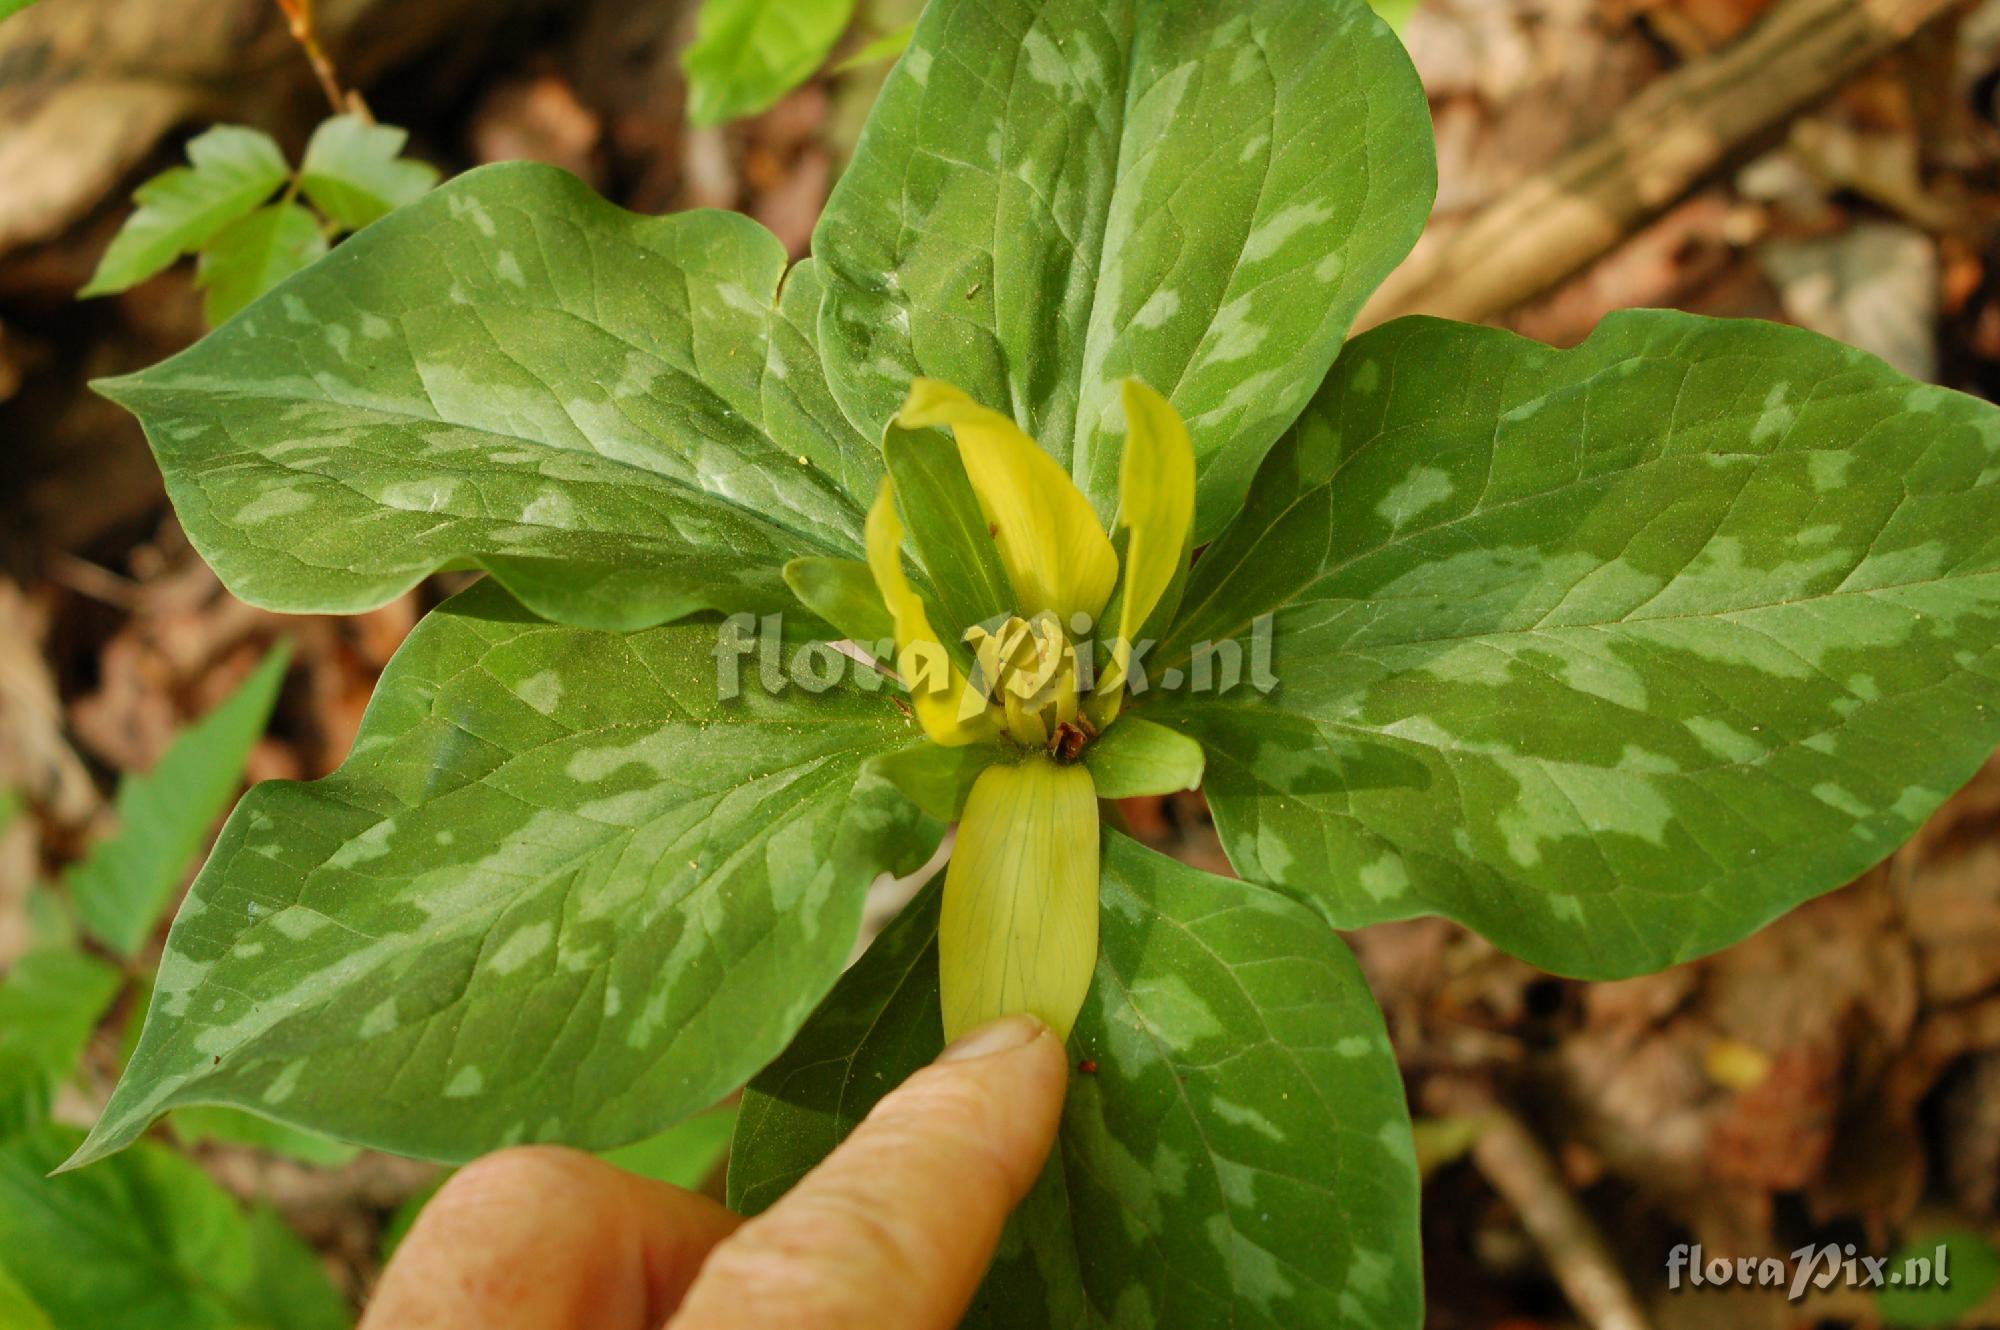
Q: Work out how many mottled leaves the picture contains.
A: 5